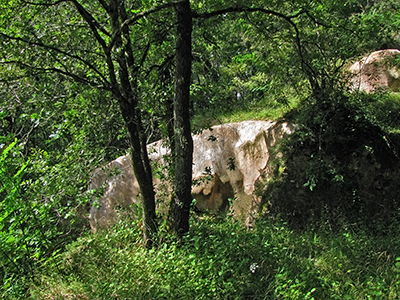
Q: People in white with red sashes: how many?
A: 0